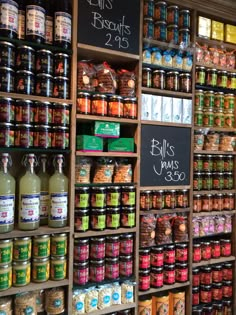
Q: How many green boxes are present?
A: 3